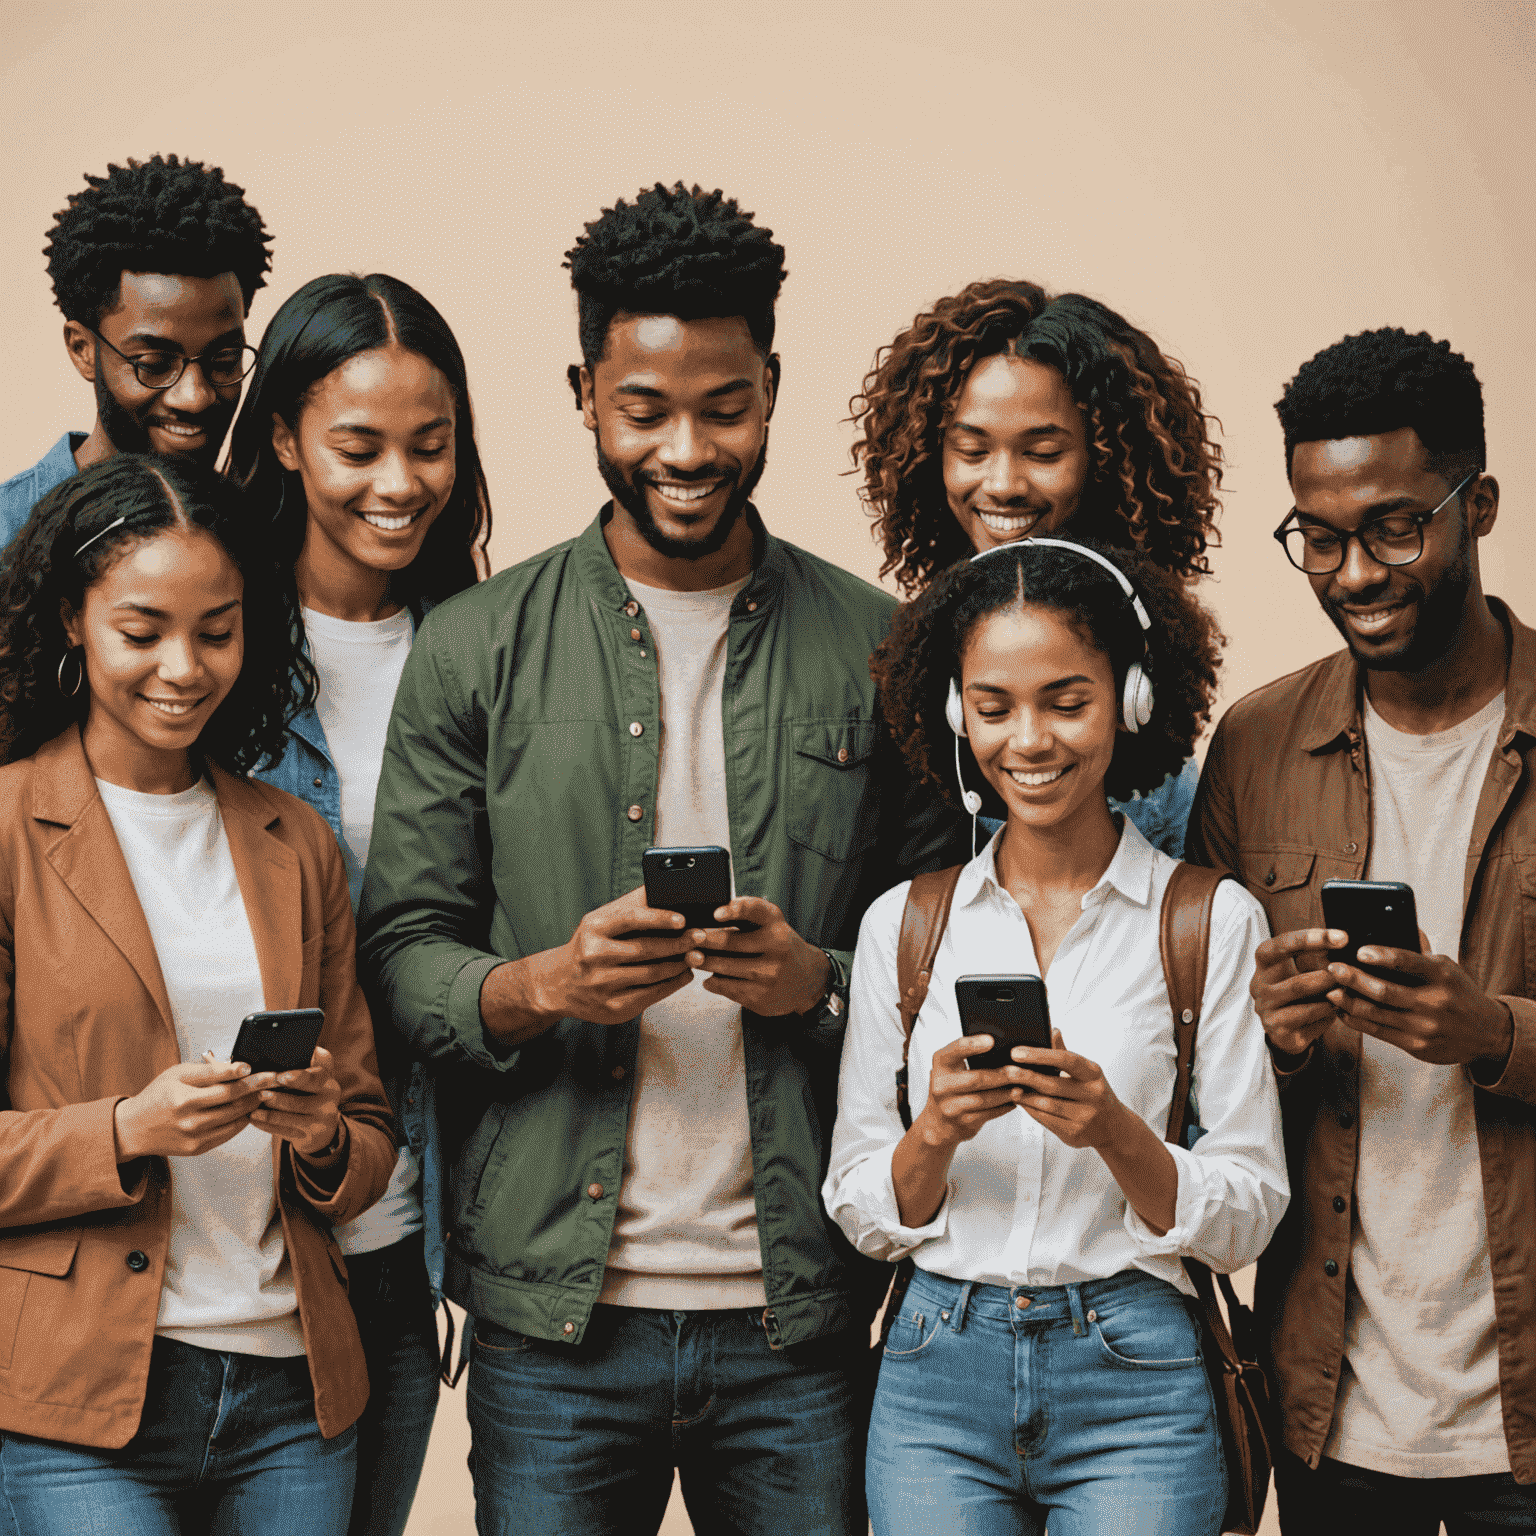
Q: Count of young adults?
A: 7